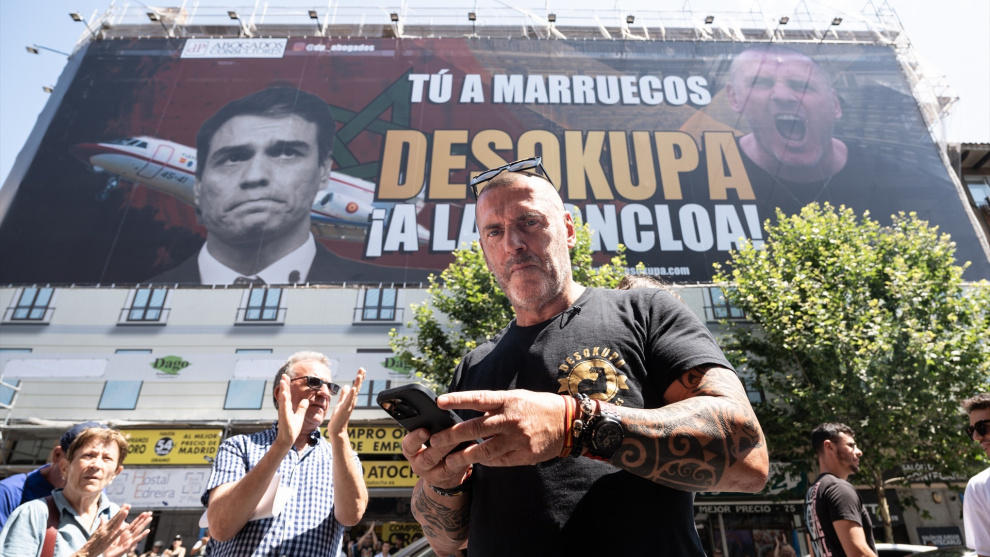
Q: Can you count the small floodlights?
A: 13